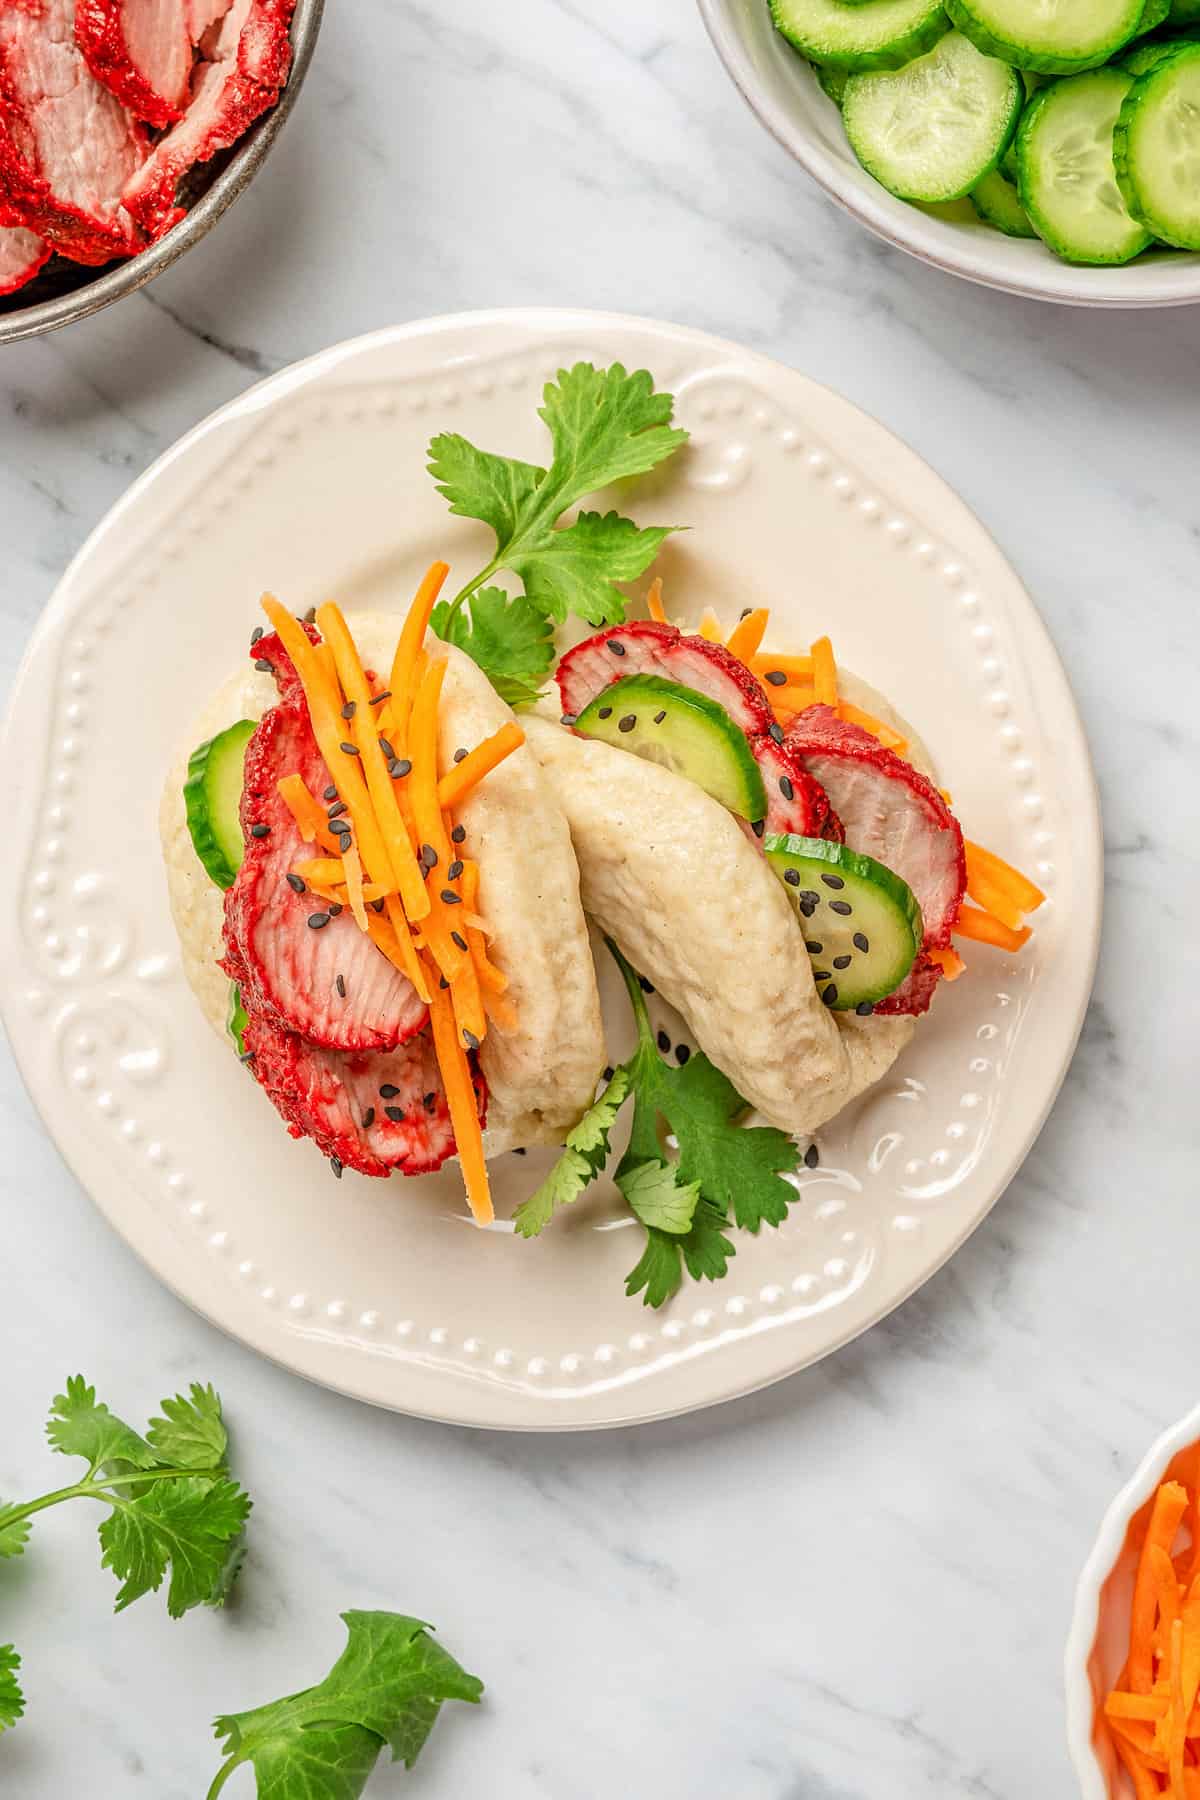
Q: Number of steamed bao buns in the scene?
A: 2